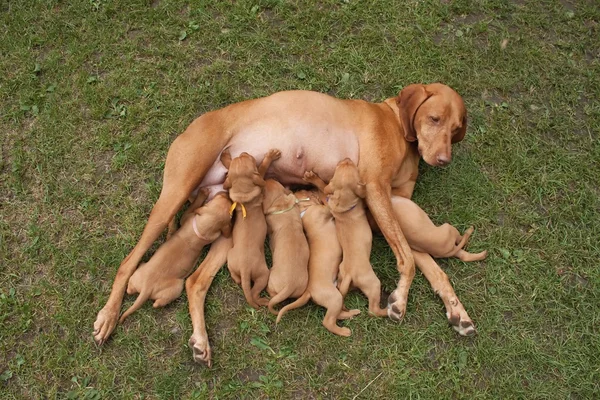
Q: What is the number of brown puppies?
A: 6